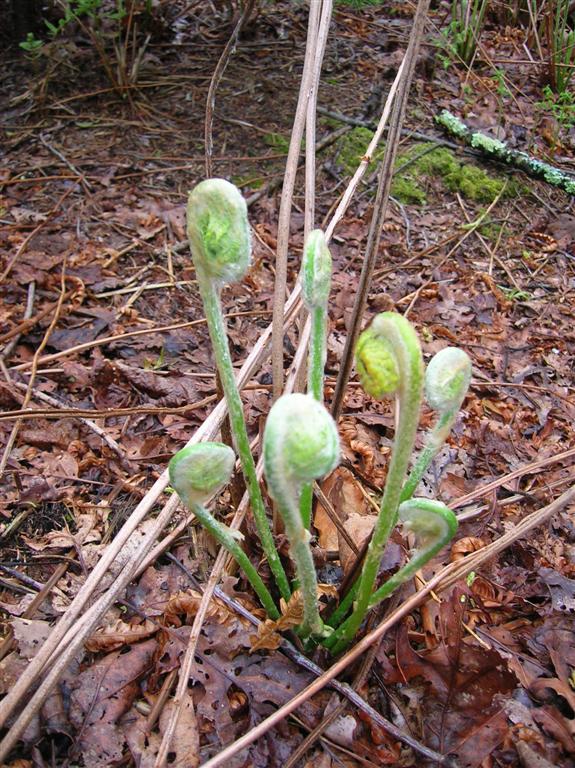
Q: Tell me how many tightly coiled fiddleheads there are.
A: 7